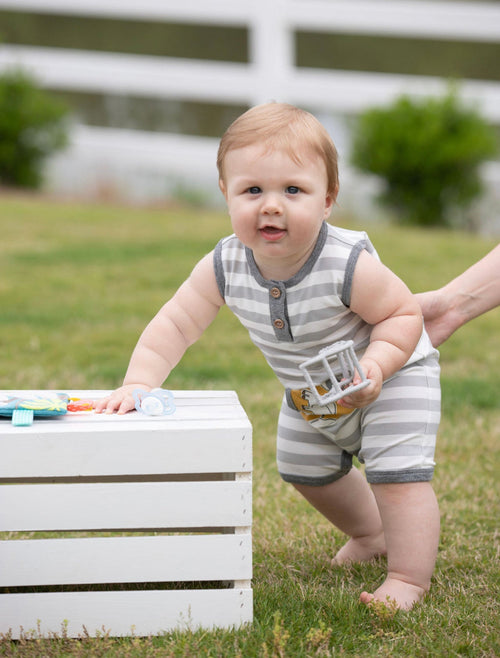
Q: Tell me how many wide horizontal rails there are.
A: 3